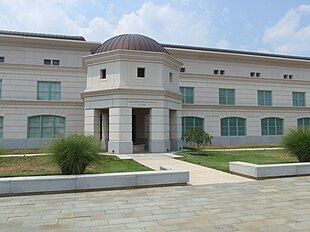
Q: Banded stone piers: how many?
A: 4